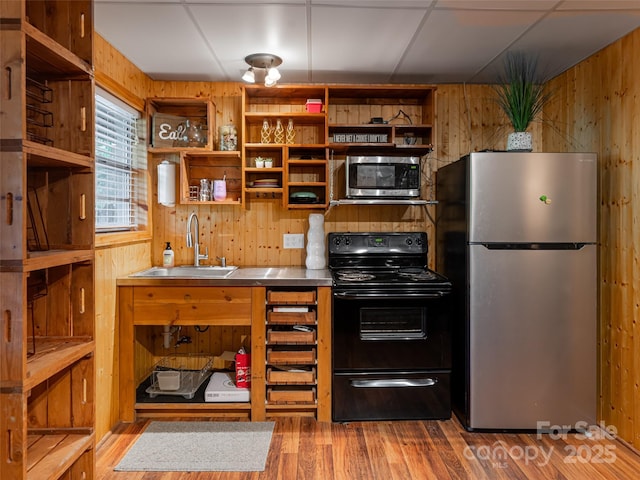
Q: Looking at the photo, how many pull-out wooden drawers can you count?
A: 6